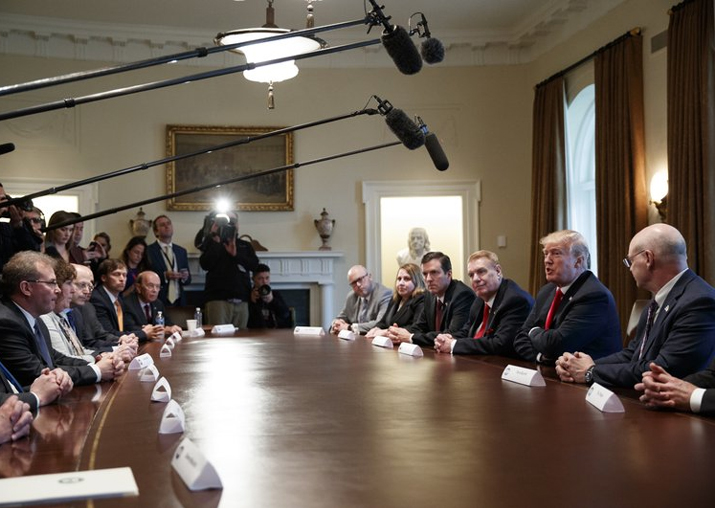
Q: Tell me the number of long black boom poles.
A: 4